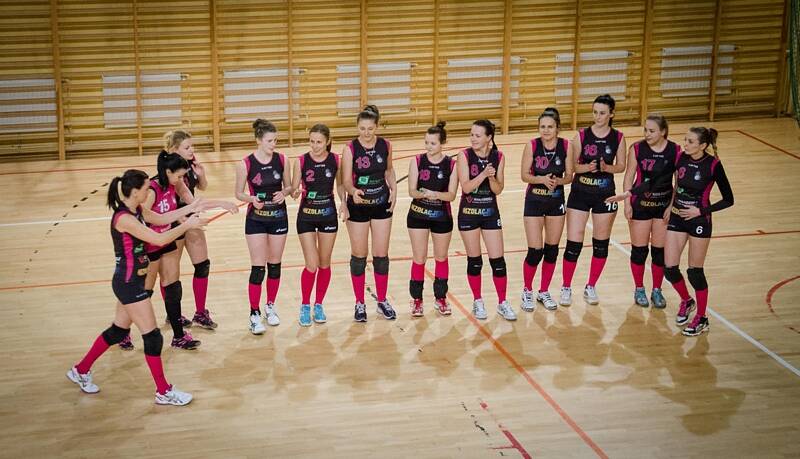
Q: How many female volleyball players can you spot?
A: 12